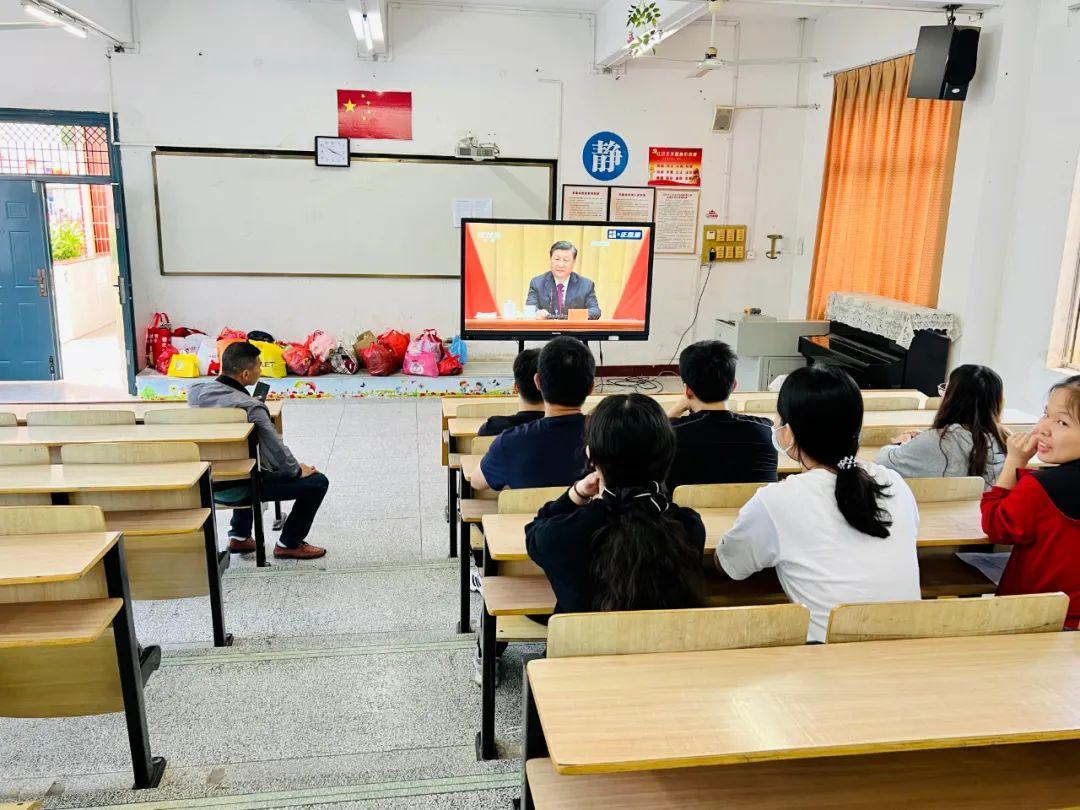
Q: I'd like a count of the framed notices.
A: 3